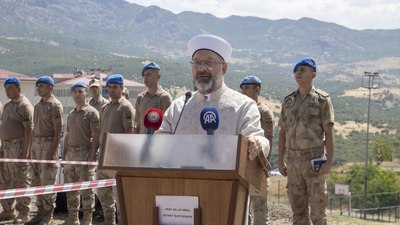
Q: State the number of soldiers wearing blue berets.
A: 7